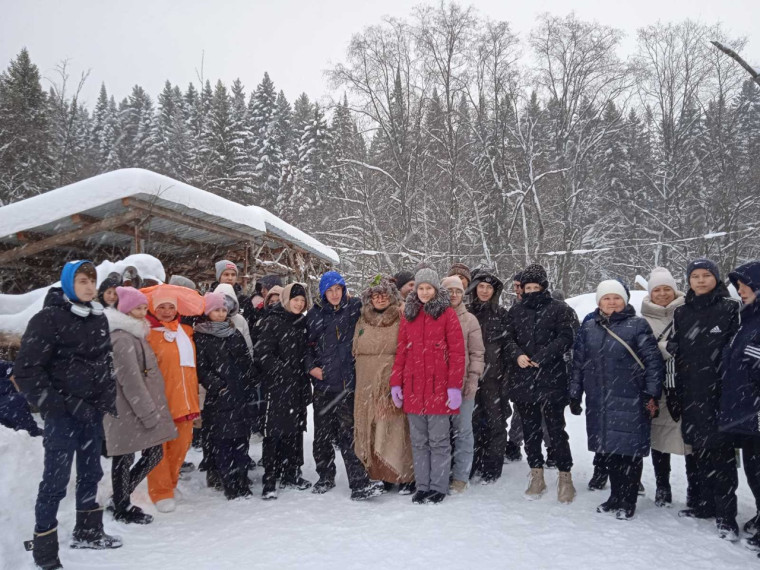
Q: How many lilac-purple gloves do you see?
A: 2